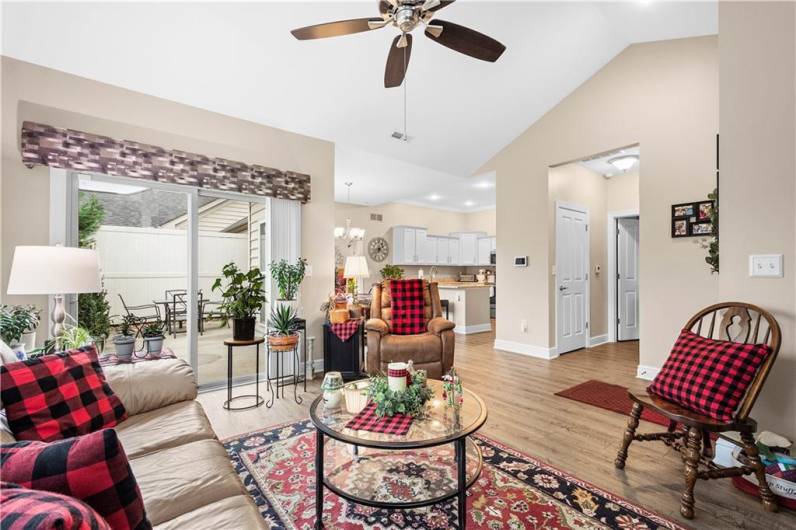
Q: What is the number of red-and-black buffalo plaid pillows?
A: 4